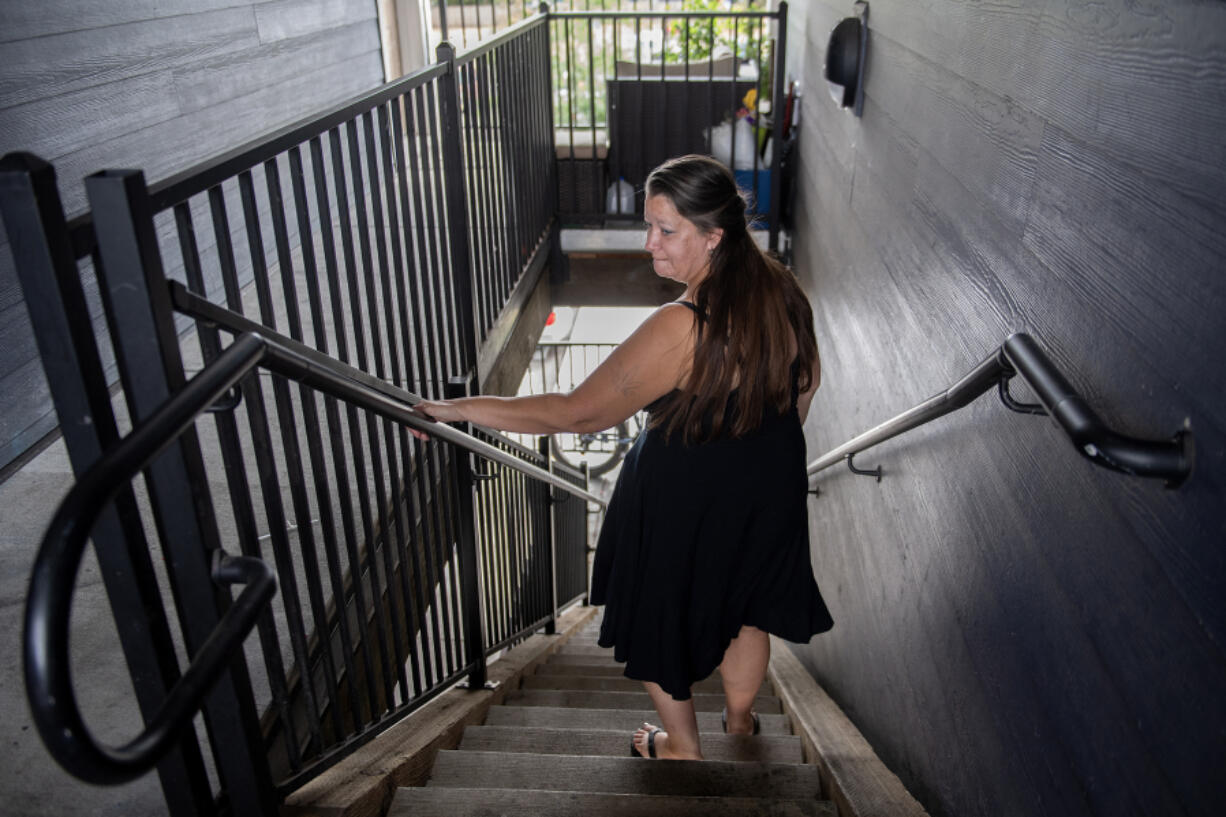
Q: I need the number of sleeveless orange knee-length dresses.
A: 0